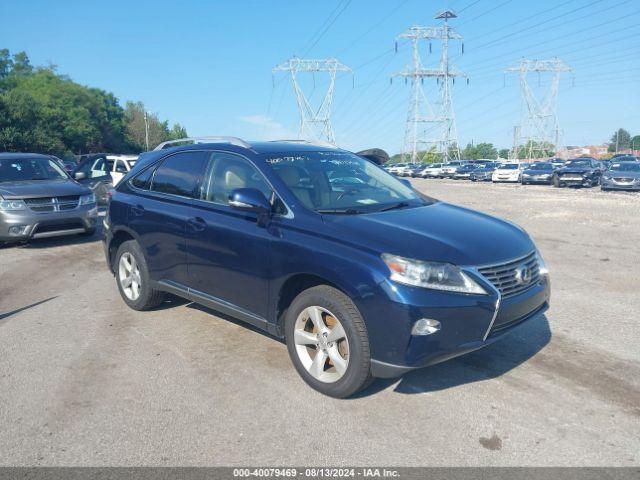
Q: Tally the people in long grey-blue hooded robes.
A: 0